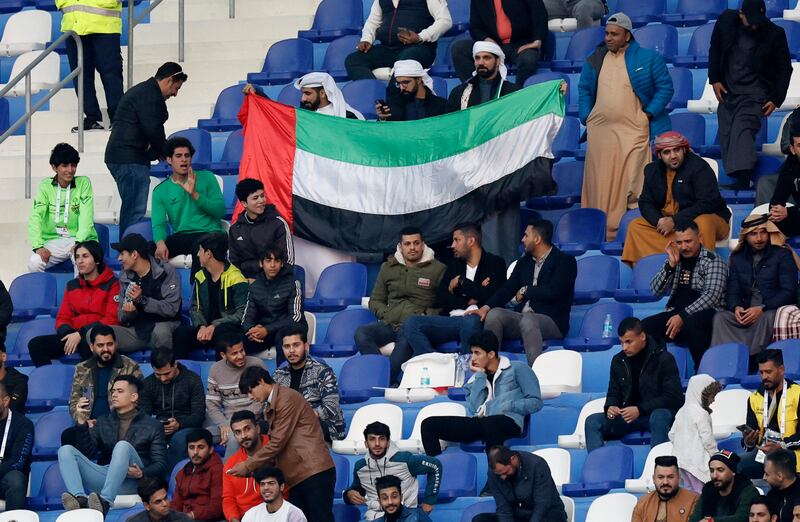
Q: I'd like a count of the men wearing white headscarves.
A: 3